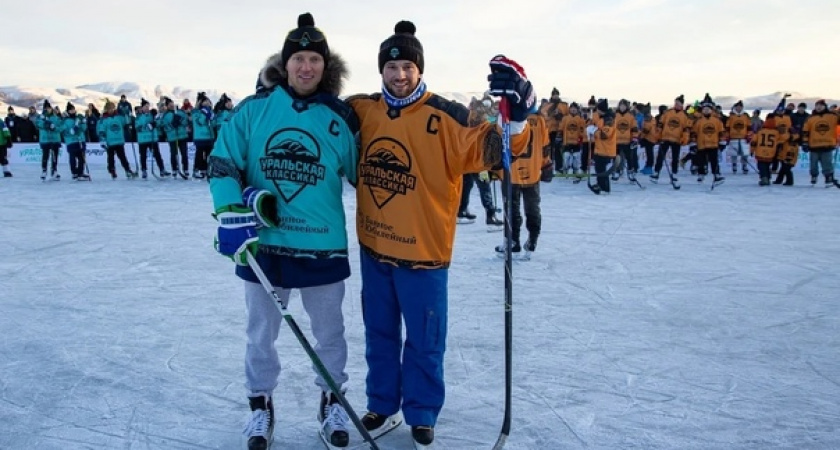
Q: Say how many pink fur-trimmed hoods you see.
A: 0